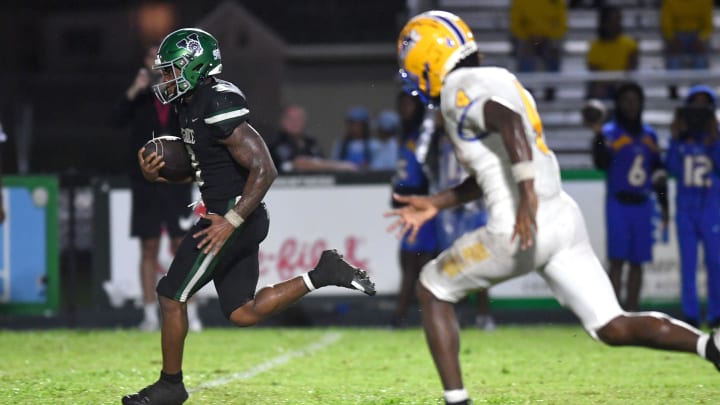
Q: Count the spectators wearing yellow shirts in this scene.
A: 3